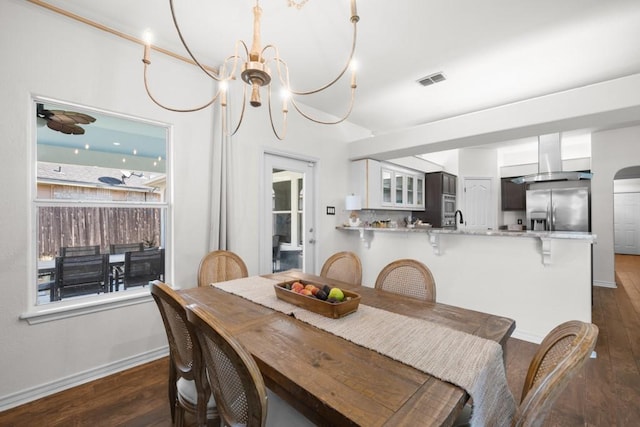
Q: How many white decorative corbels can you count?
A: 3